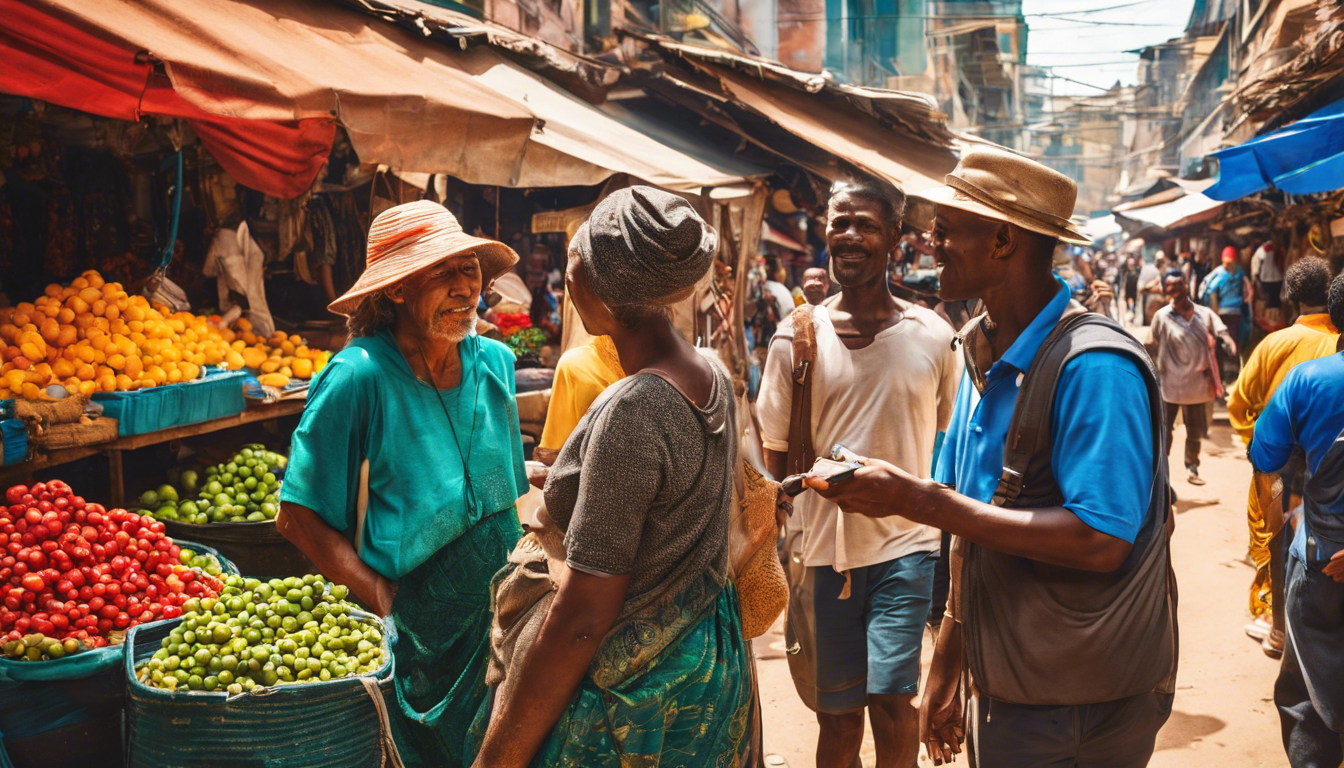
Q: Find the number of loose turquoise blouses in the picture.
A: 1